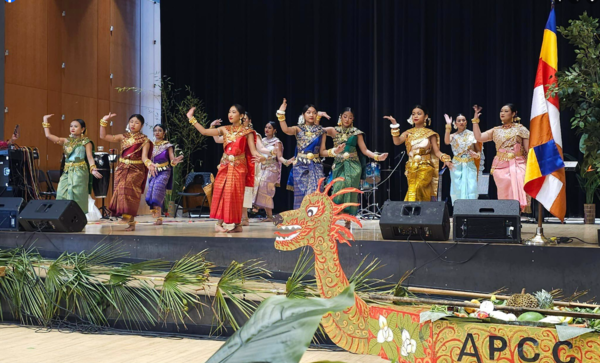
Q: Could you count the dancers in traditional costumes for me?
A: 11